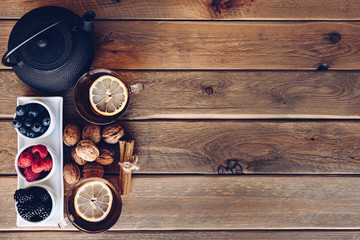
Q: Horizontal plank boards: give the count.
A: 6